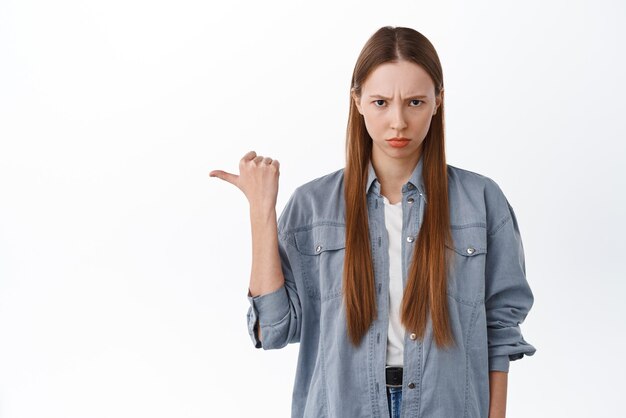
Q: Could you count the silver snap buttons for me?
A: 7